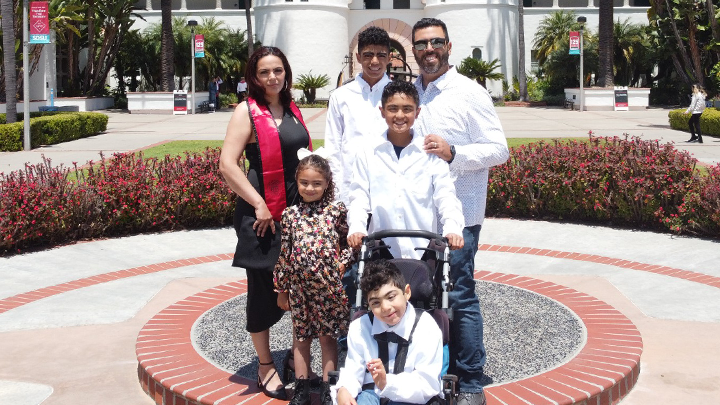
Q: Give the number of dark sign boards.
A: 2